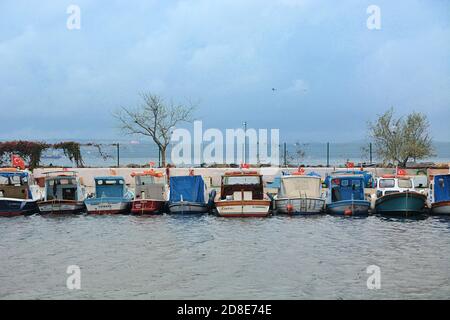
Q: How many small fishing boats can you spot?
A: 10